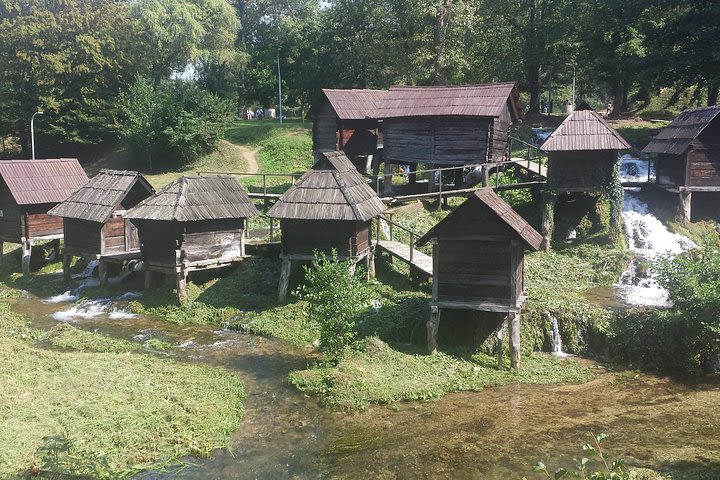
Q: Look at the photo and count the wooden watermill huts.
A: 9